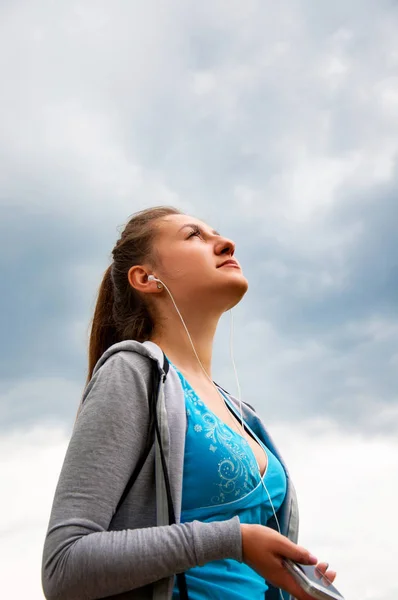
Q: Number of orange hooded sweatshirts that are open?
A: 0